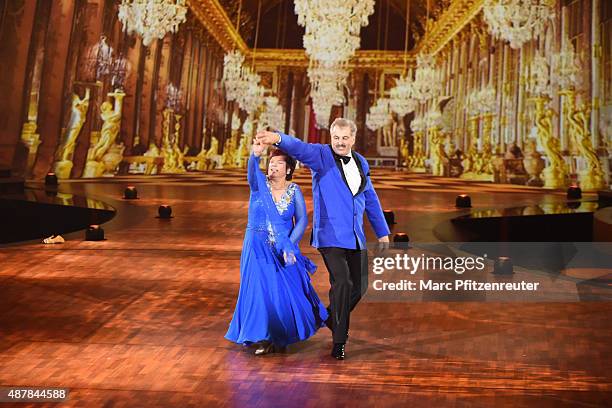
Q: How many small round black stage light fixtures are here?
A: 9